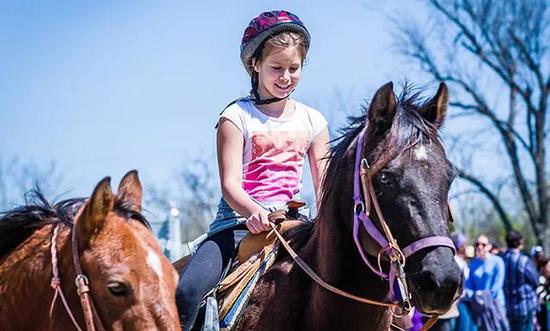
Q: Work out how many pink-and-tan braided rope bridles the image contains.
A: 1